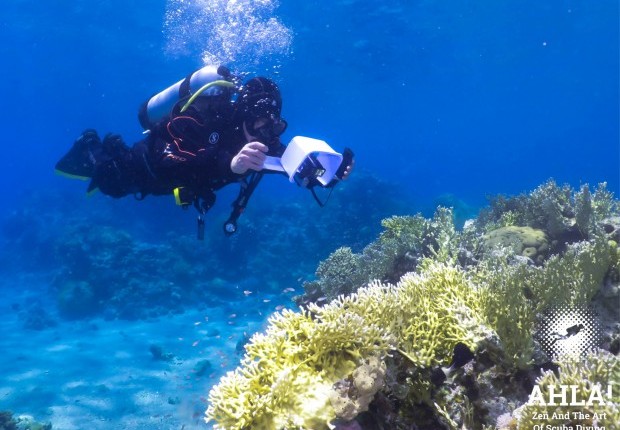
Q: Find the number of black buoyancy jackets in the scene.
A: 1